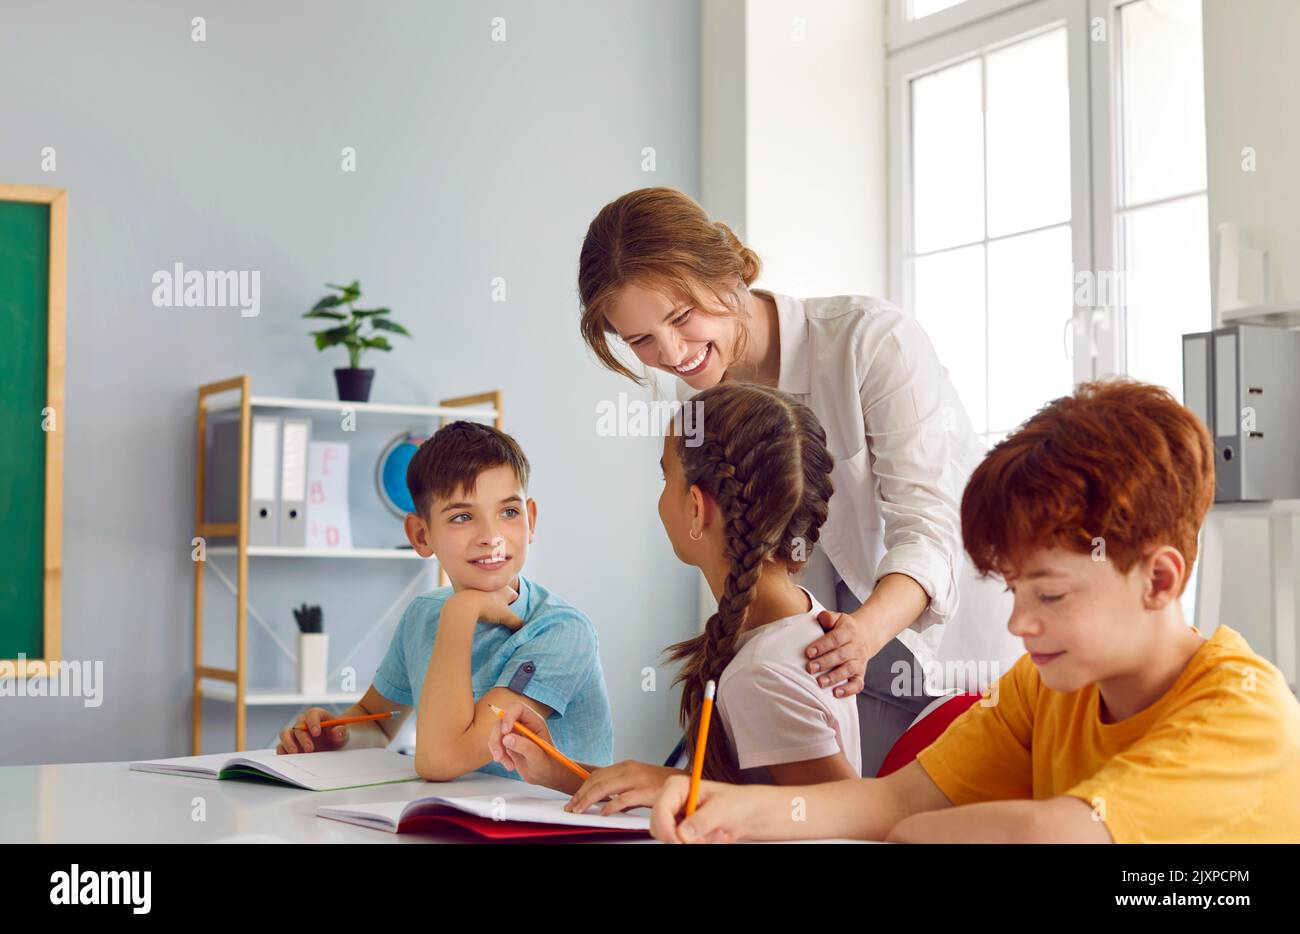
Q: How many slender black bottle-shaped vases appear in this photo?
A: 0